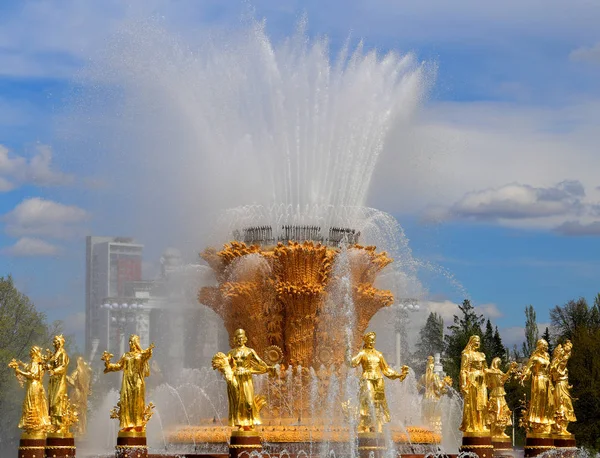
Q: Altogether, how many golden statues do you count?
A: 11